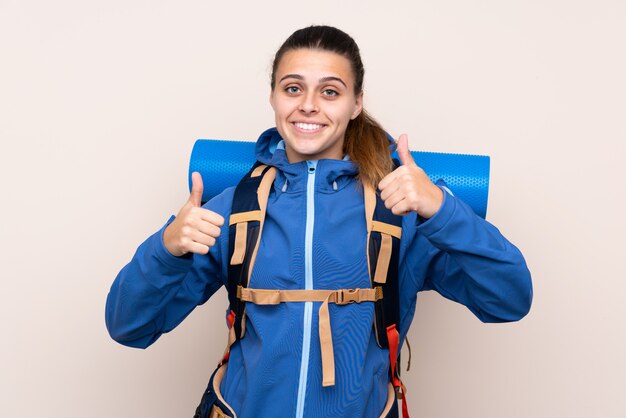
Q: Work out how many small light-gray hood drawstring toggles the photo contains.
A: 2